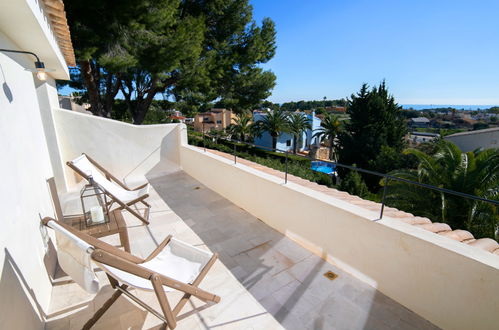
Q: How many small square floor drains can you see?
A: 2